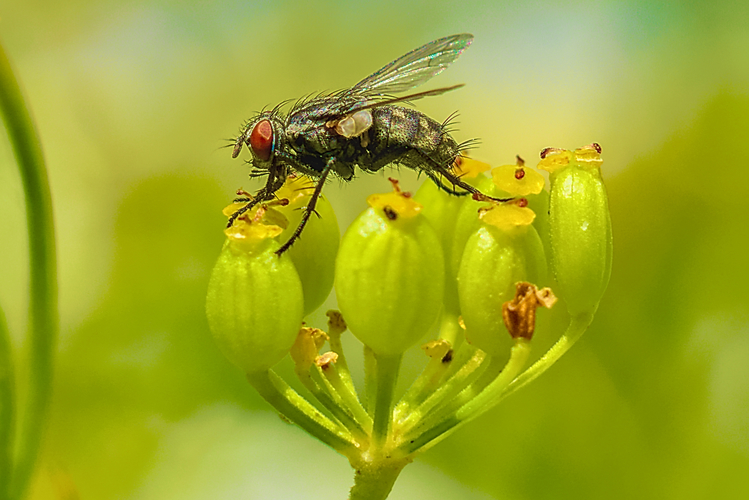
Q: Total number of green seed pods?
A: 7